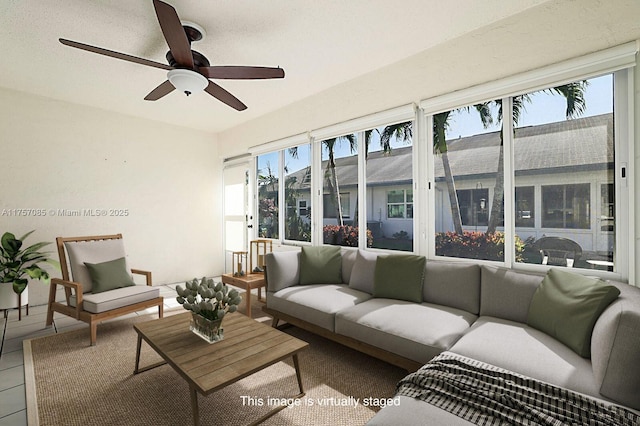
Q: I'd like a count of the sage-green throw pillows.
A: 4